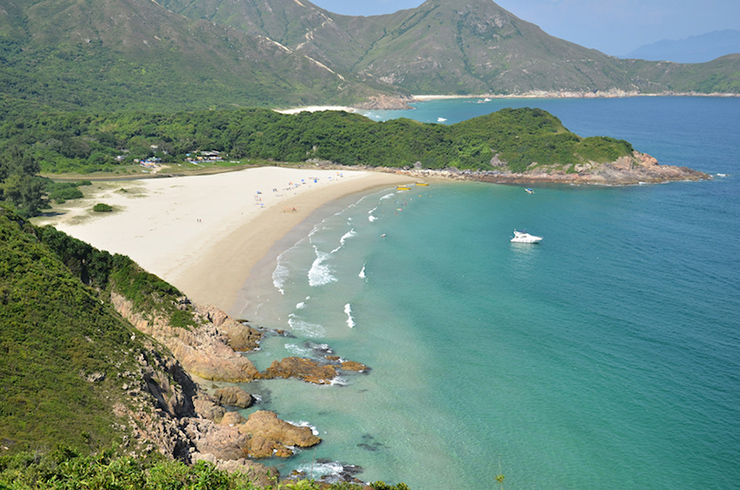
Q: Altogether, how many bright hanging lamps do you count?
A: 0